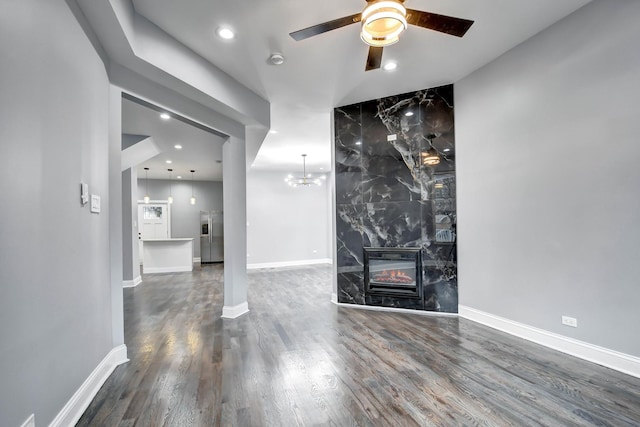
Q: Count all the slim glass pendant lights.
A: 3